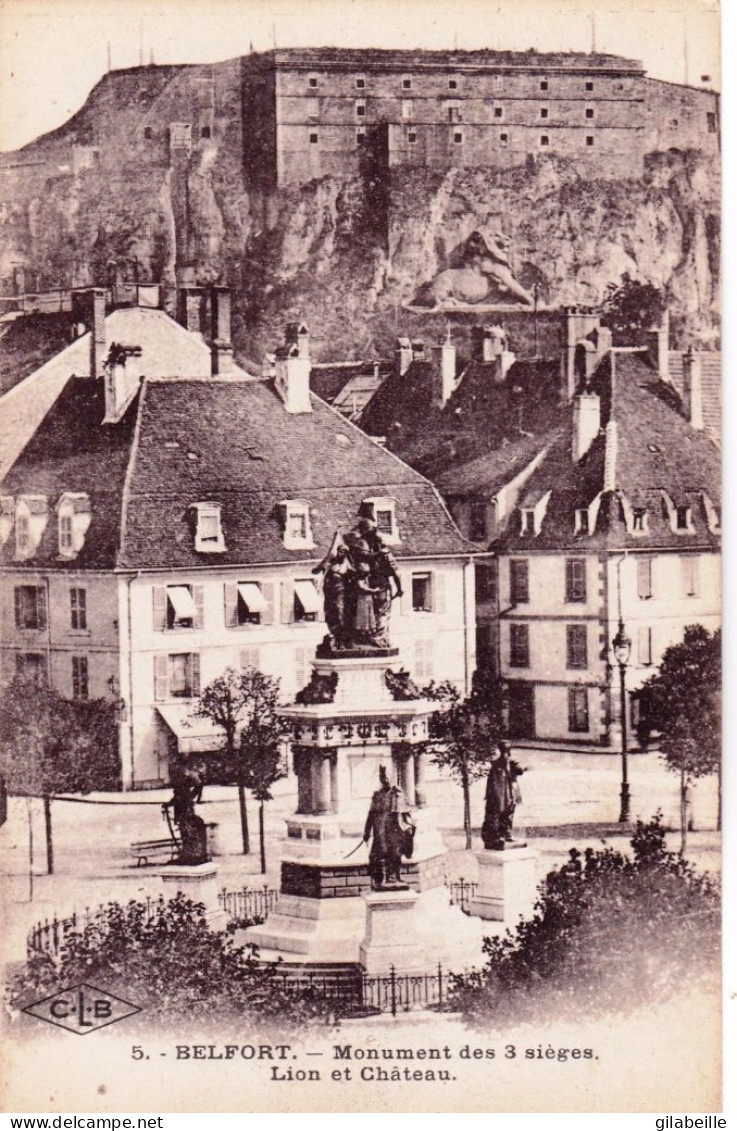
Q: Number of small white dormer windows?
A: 11